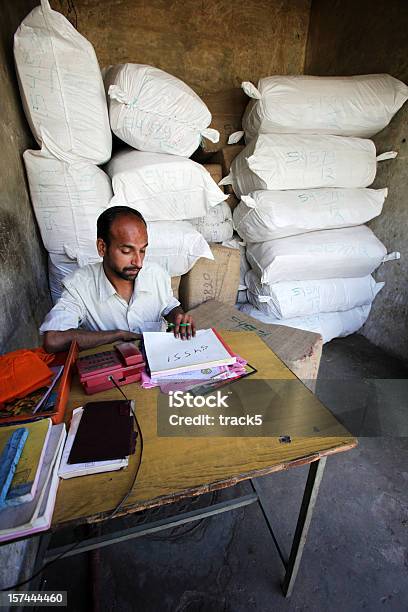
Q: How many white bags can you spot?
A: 13